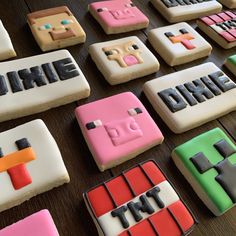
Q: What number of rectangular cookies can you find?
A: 3